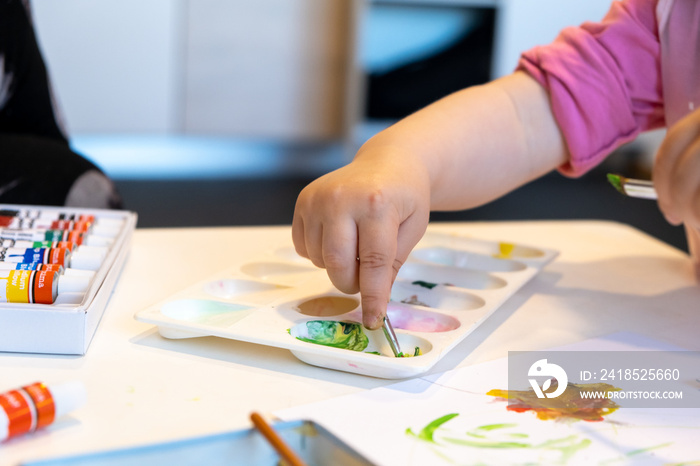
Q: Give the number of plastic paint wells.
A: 11